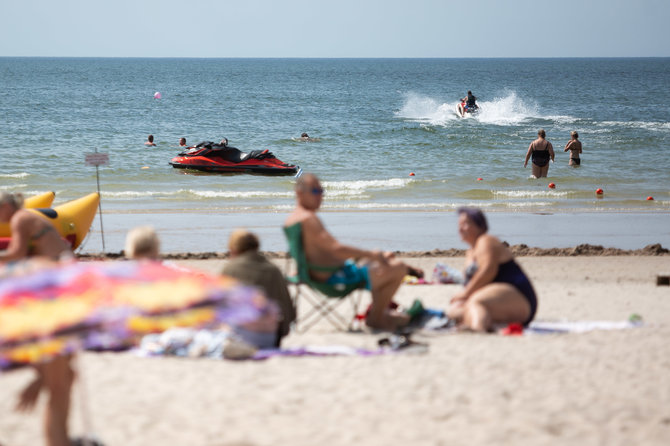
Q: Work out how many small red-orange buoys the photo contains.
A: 5